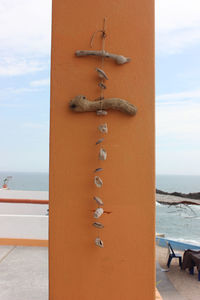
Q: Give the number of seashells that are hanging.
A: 12